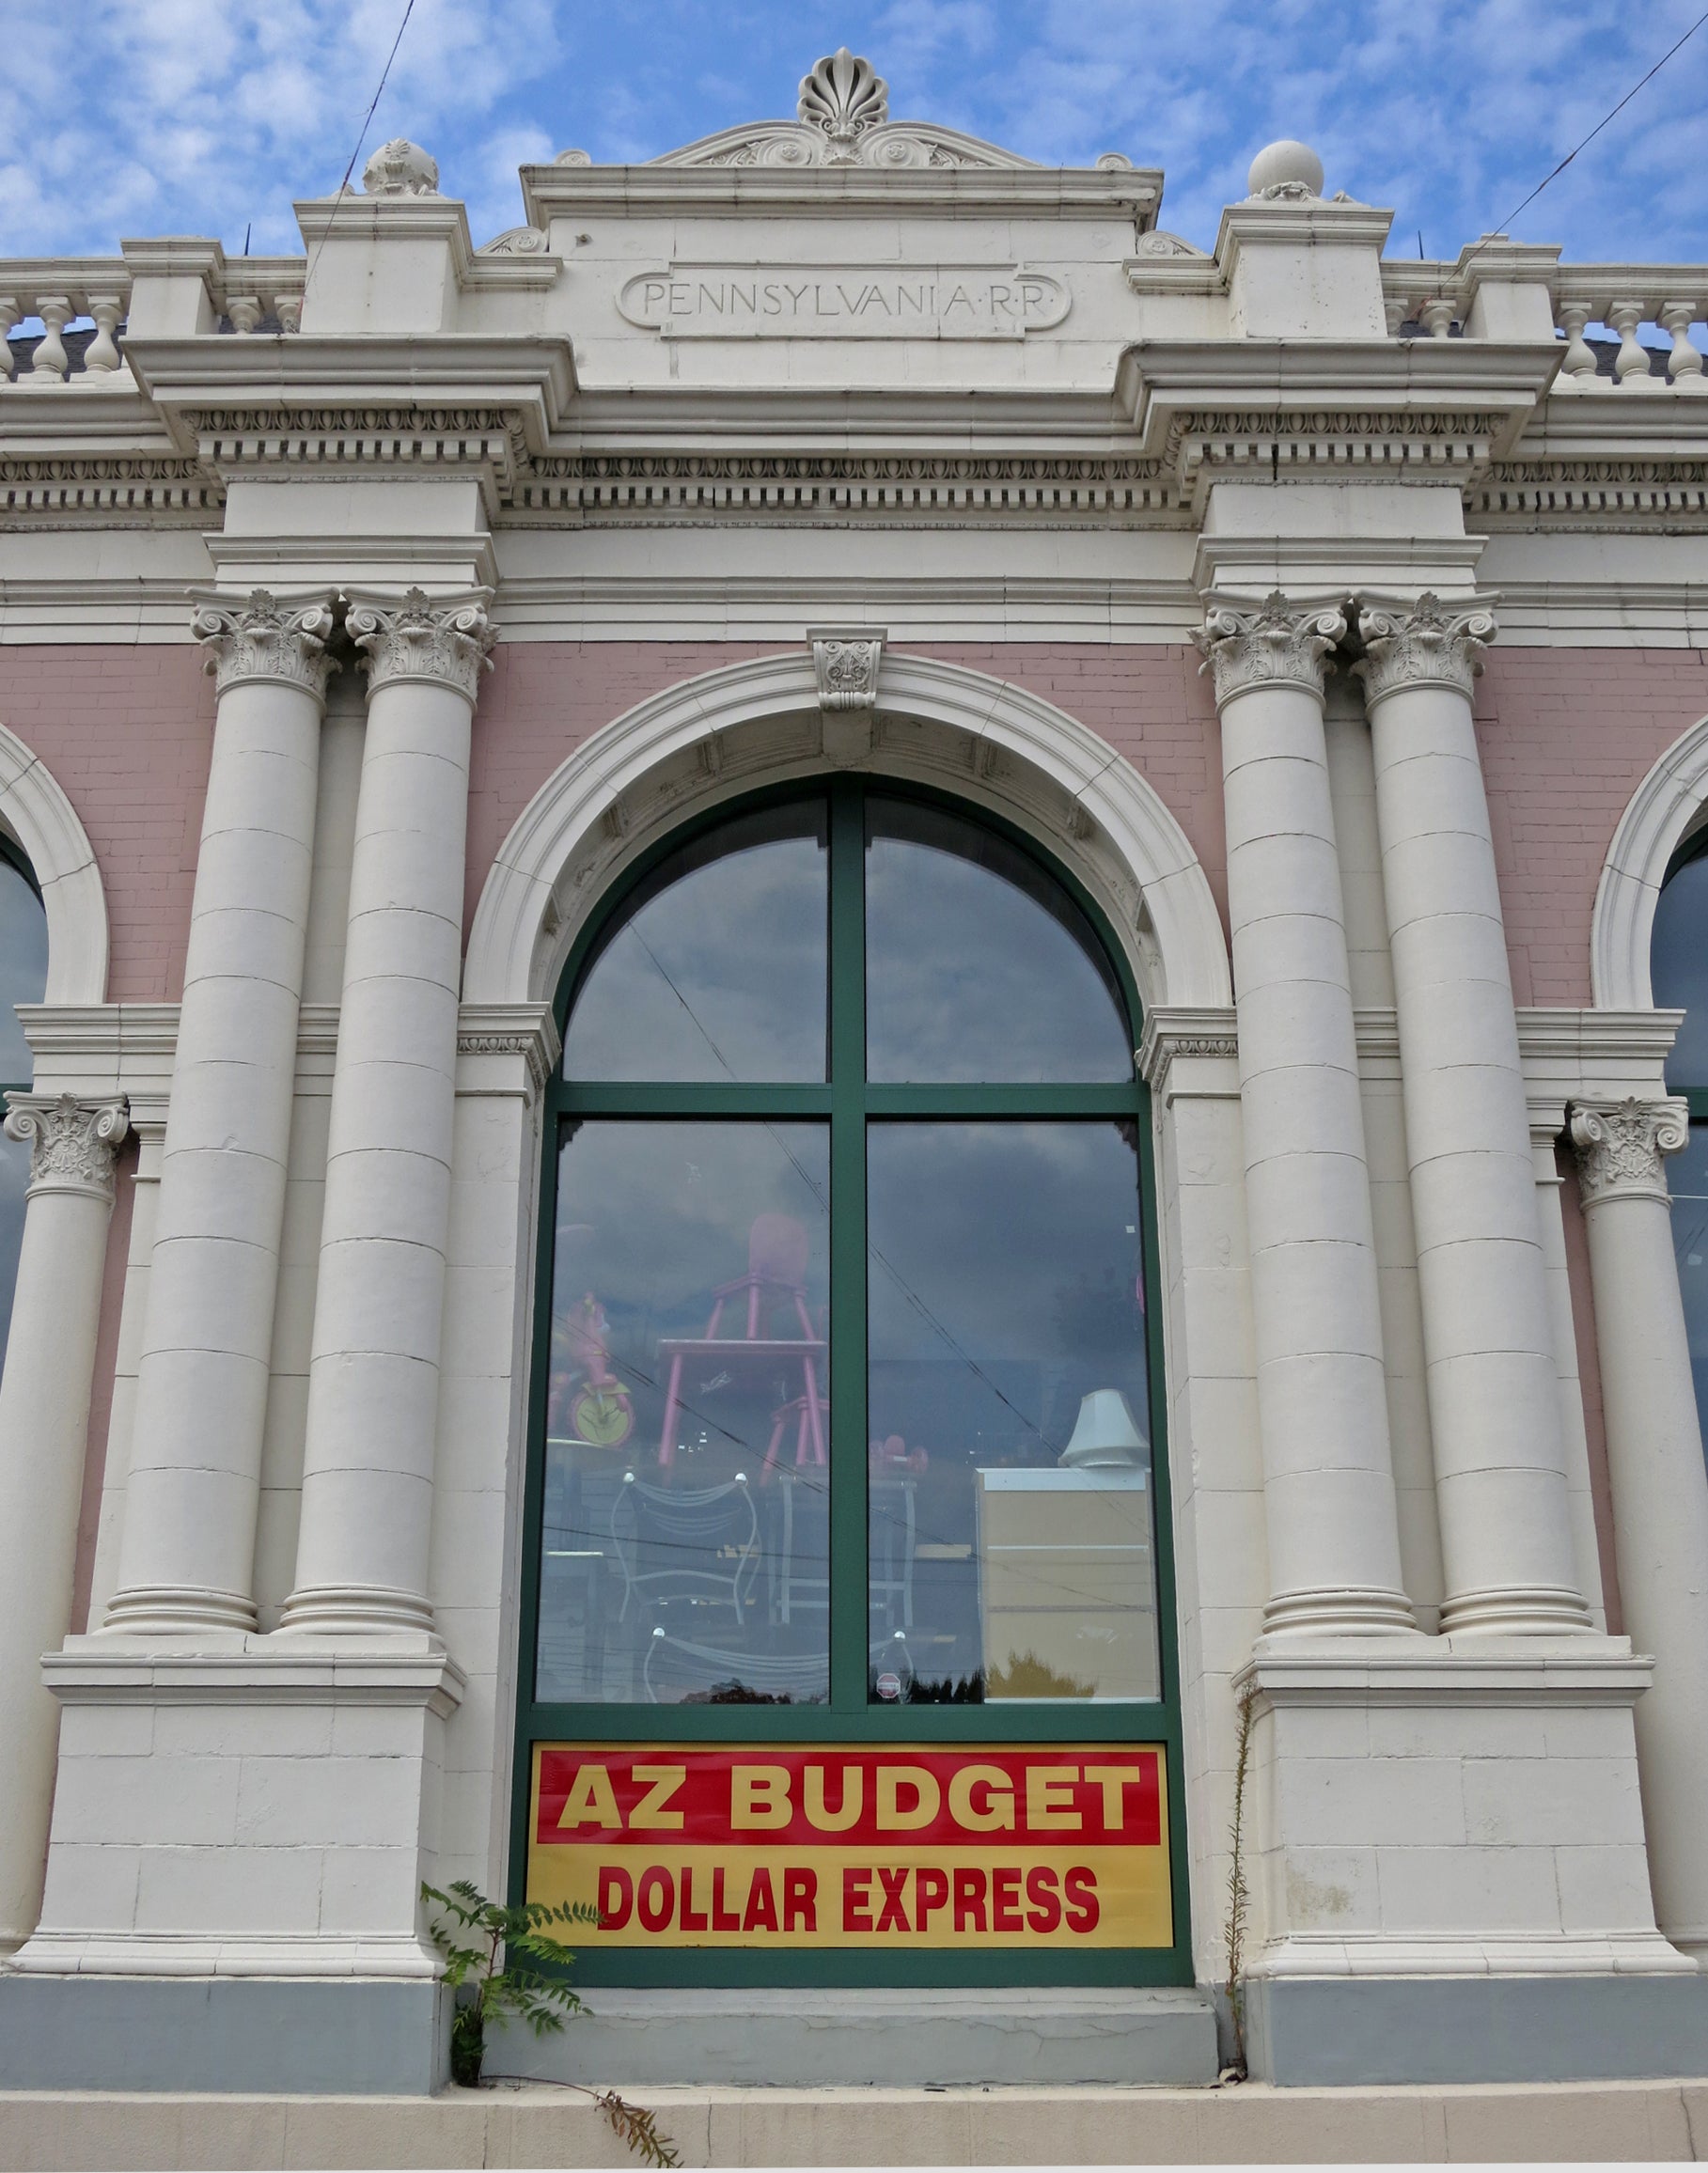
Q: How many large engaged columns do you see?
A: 4